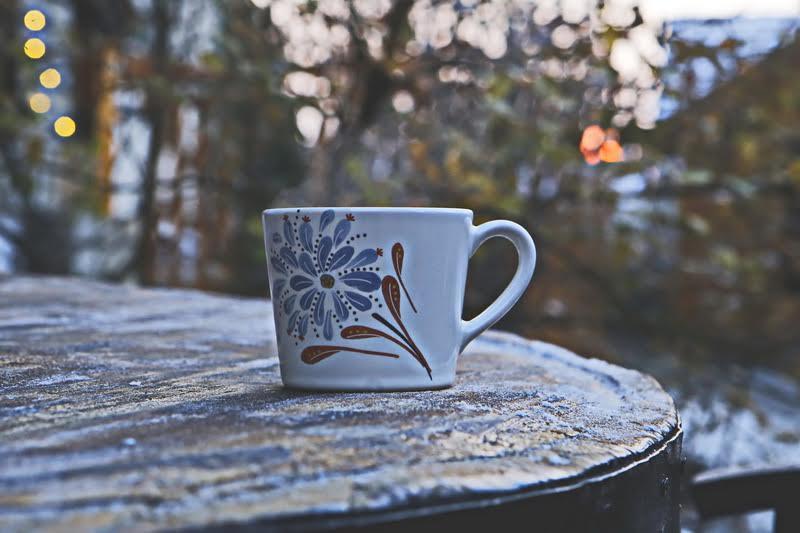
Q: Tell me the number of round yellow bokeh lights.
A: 5